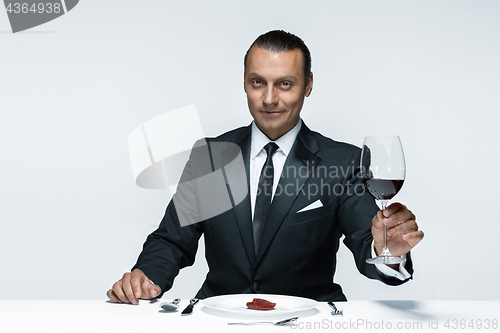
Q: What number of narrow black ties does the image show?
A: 1